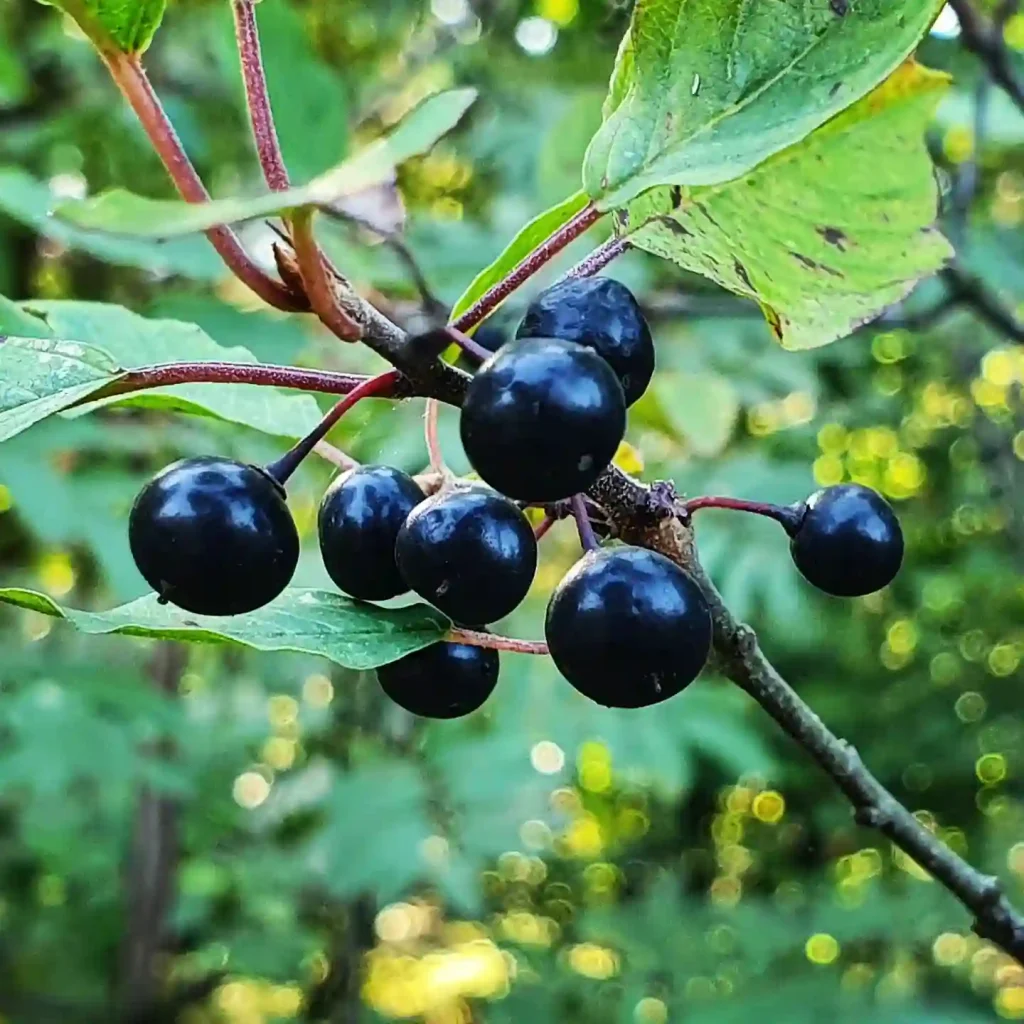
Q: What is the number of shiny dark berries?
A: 8